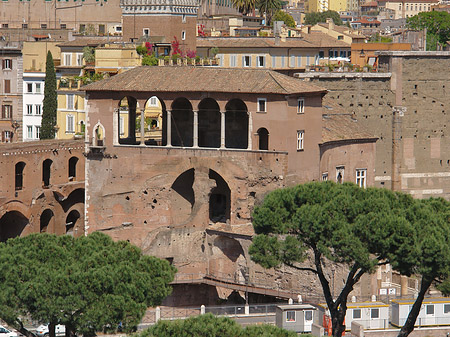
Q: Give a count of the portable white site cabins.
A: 3